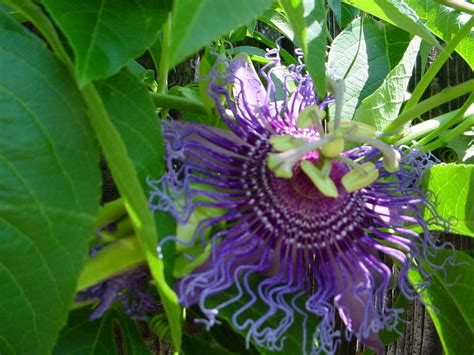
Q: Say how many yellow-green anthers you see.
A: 5